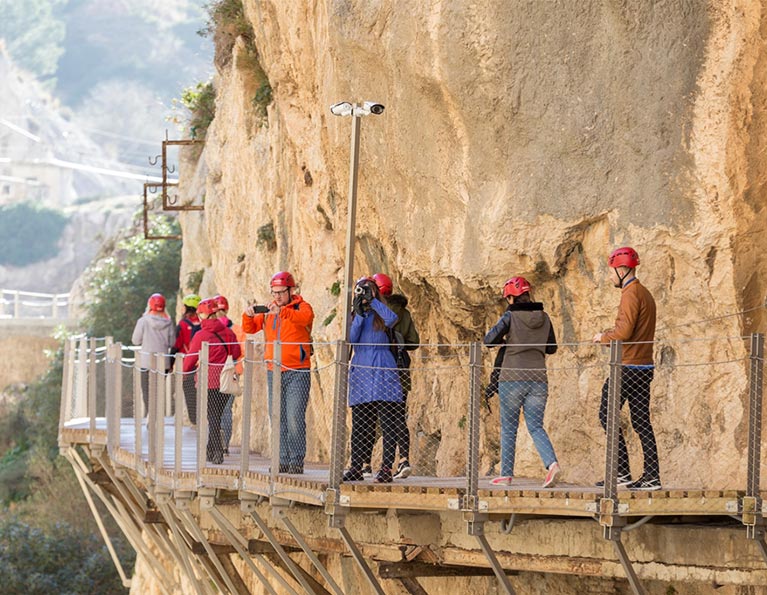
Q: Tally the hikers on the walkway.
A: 9